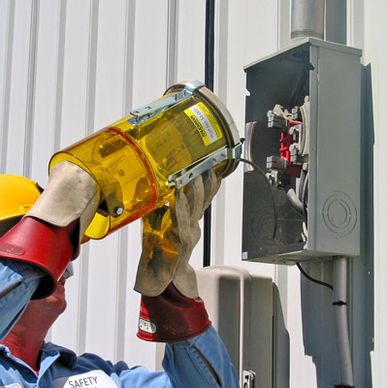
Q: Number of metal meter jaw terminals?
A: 4